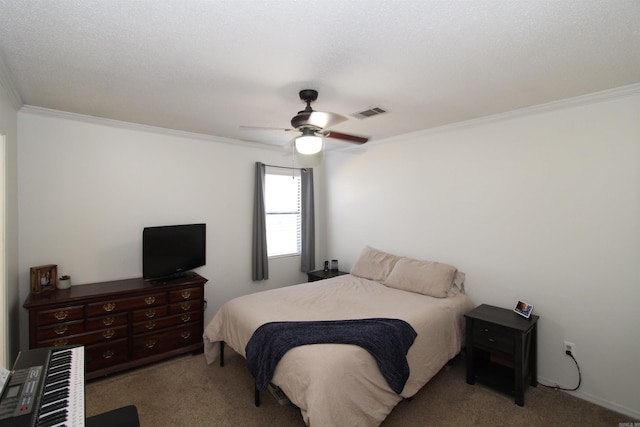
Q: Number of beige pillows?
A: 2